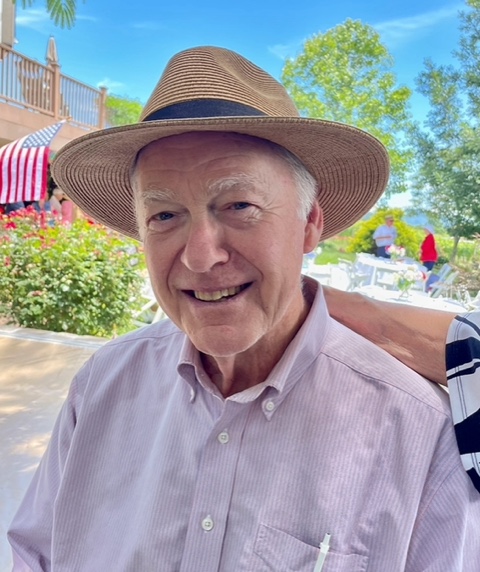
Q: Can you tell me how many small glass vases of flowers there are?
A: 2